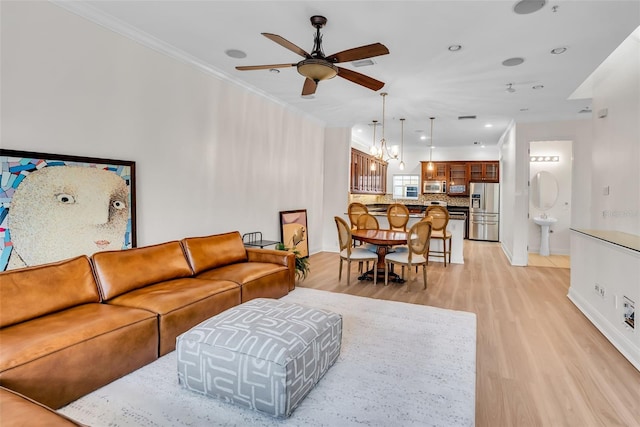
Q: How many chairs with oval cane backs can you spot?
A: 7